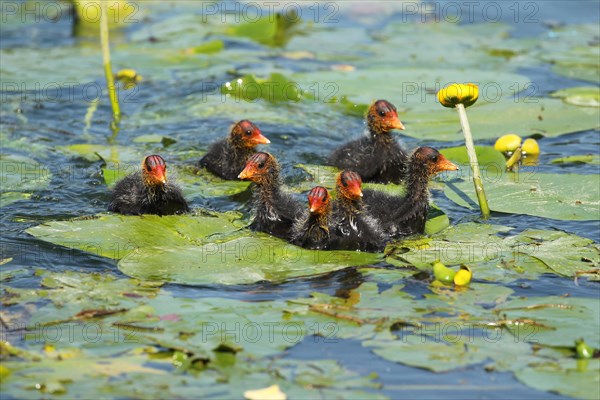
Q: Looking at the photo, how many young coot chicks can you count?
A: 7